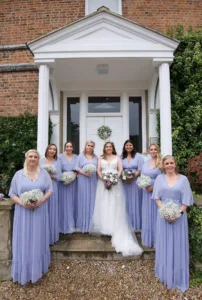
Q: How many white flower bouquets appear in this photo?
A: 6